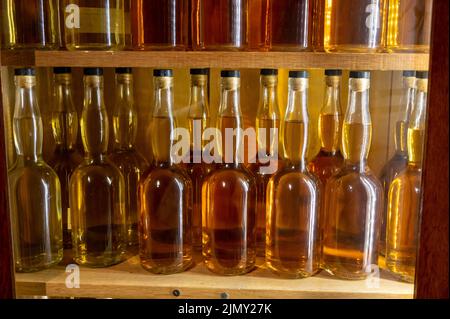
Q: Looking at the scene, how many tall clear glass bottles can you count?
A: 13